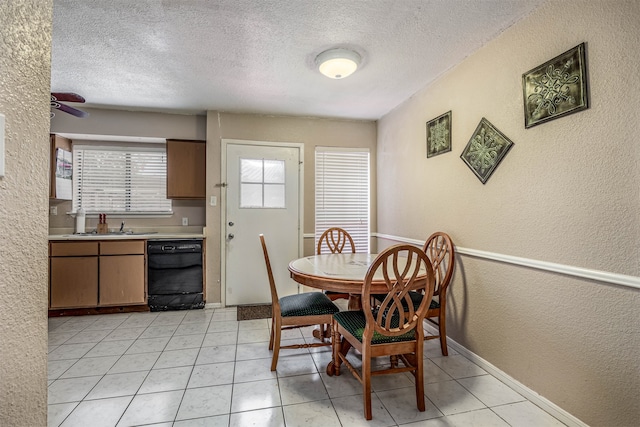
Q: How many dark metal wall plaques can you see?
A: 3